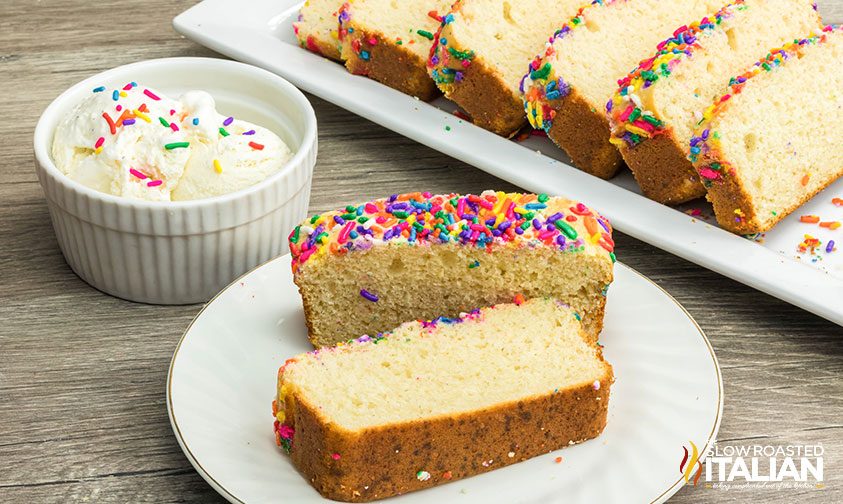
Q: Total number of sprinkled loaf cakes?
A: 8